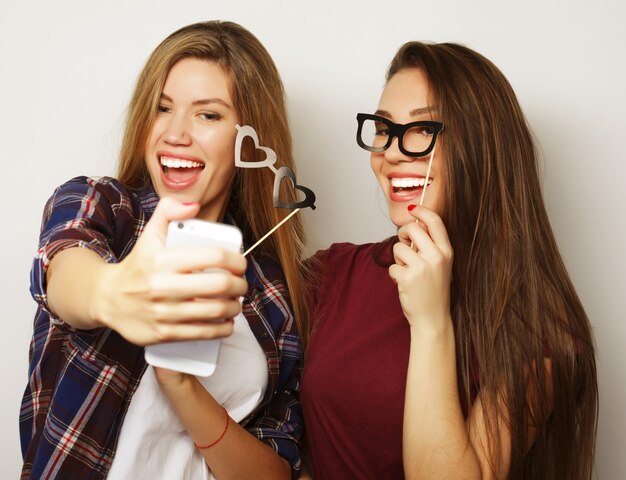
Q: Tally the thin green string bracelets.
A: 0